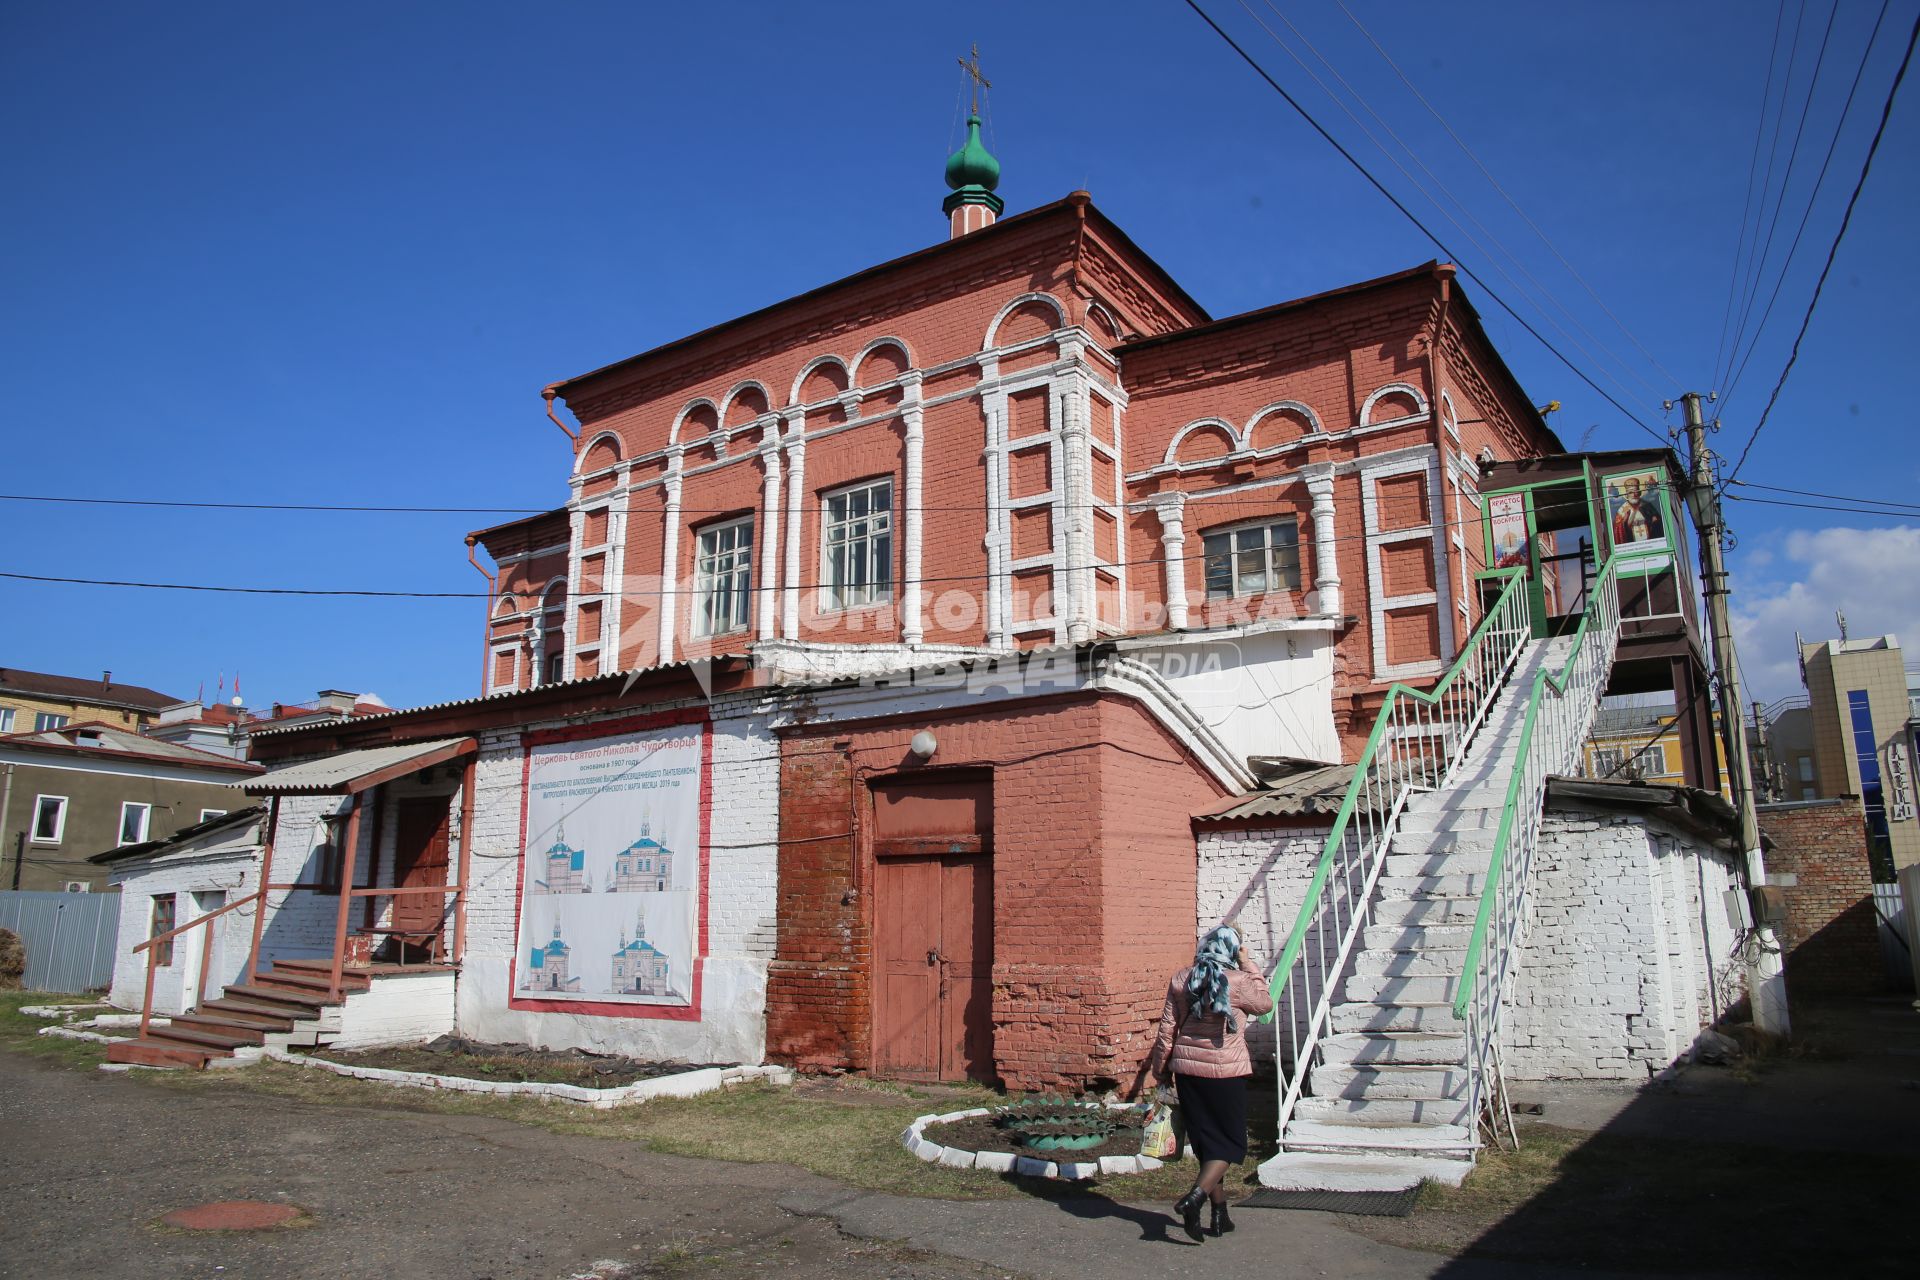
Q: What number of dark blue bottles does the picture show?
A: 0